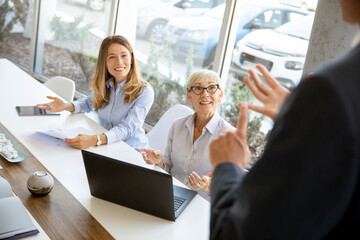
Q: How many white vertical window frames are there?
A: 3